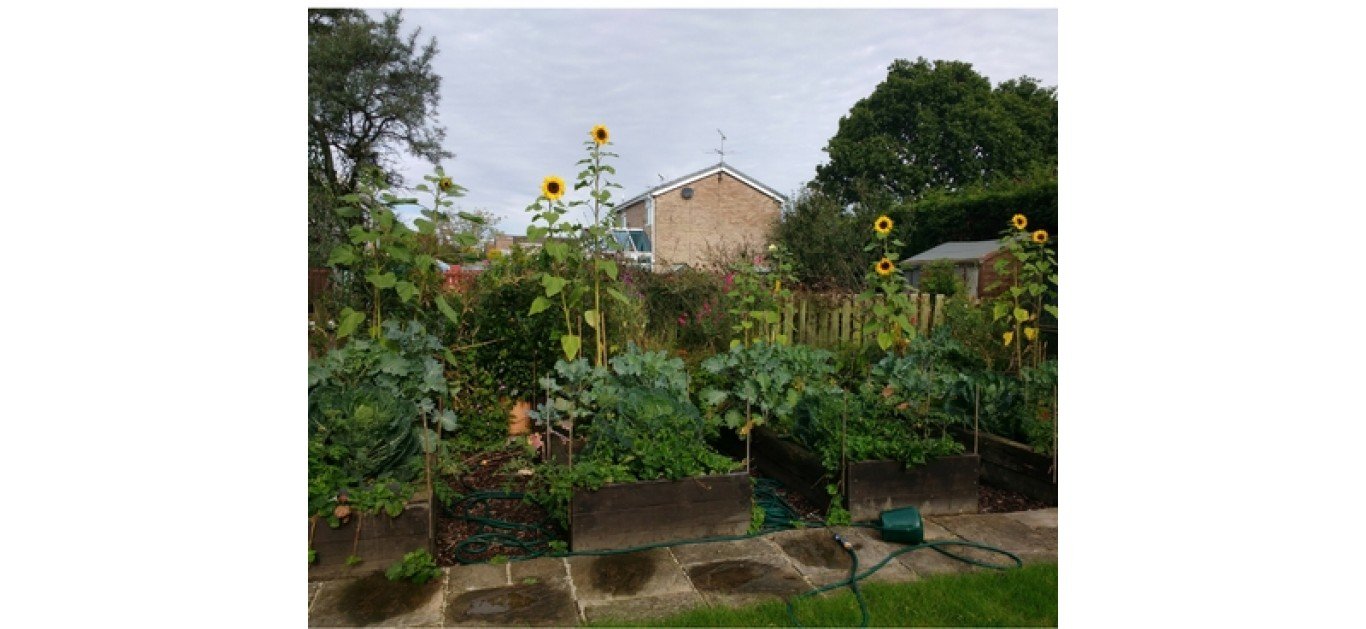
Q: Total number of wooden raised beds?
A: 4